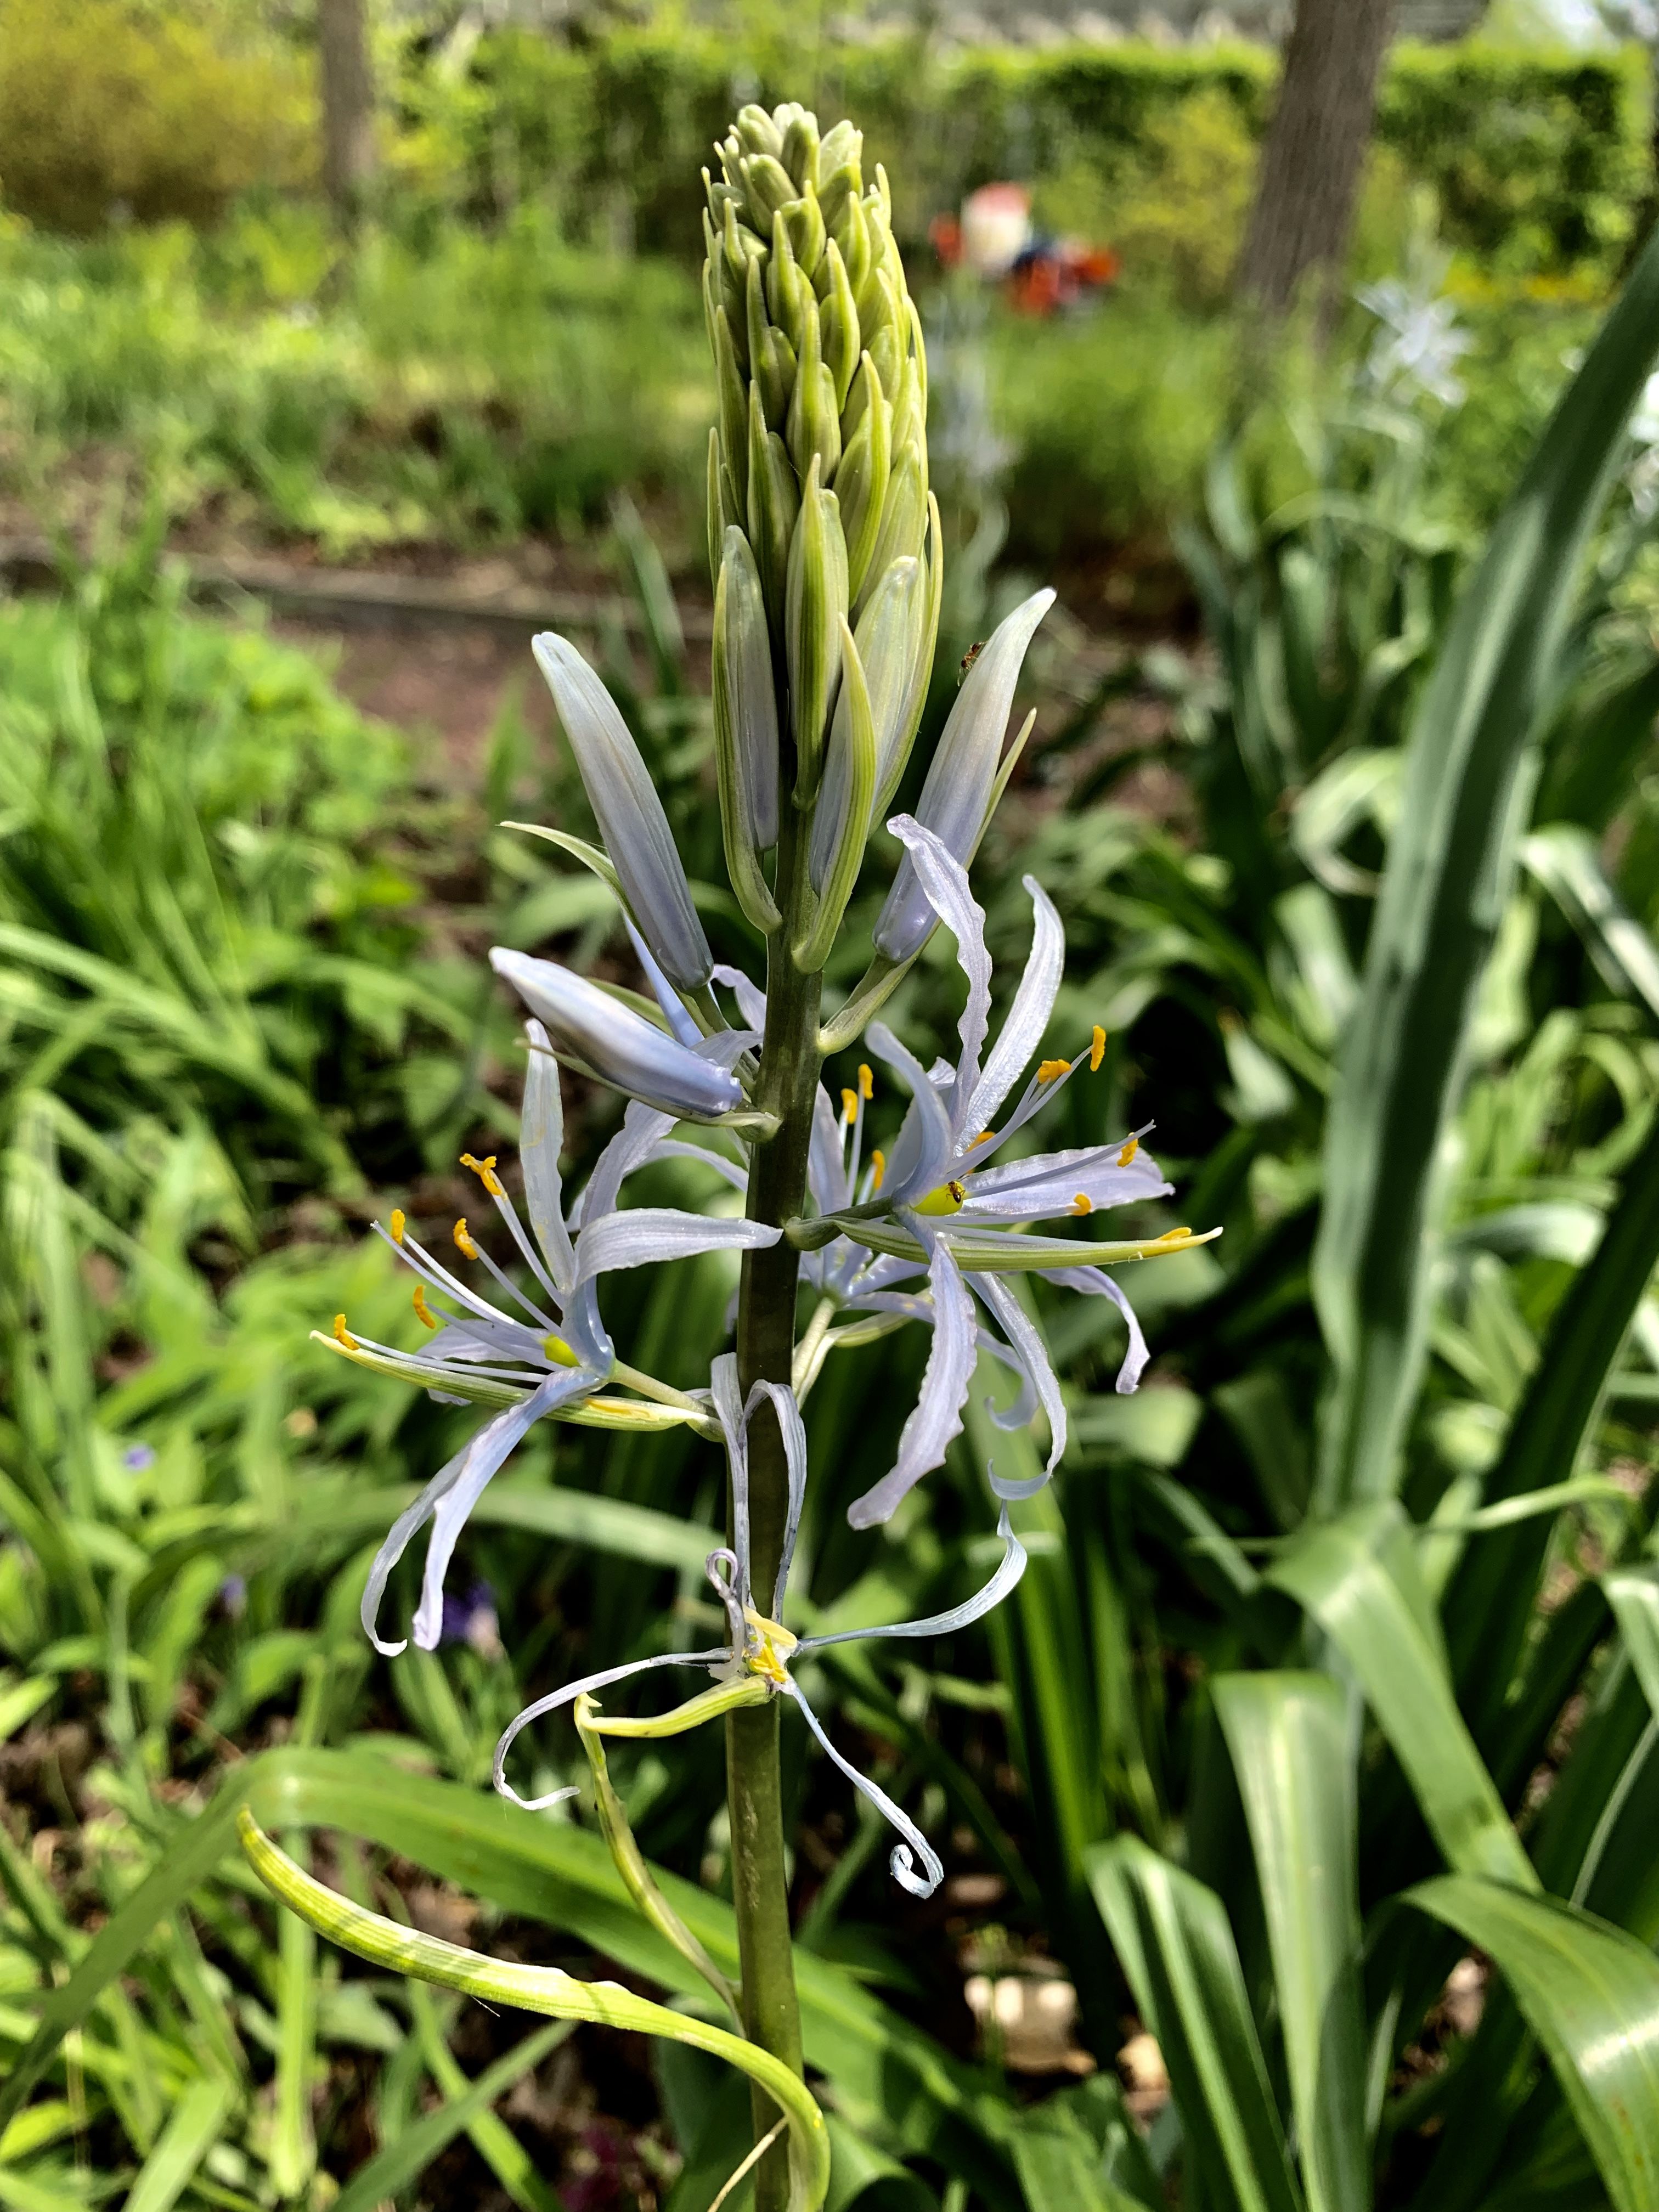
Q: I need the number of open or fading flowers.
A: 4